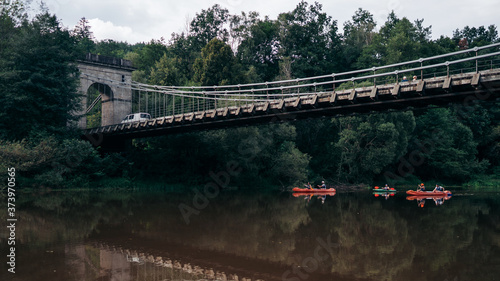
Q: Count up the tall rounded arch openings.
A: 1